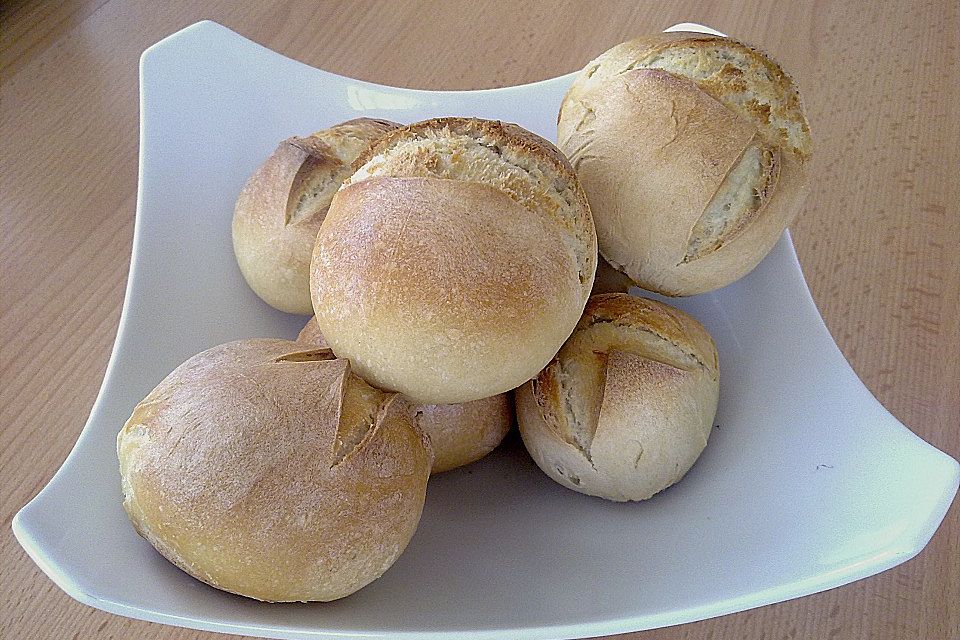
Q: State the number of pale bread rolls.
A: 6